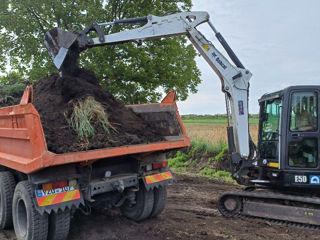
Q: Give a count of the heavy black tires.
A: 5